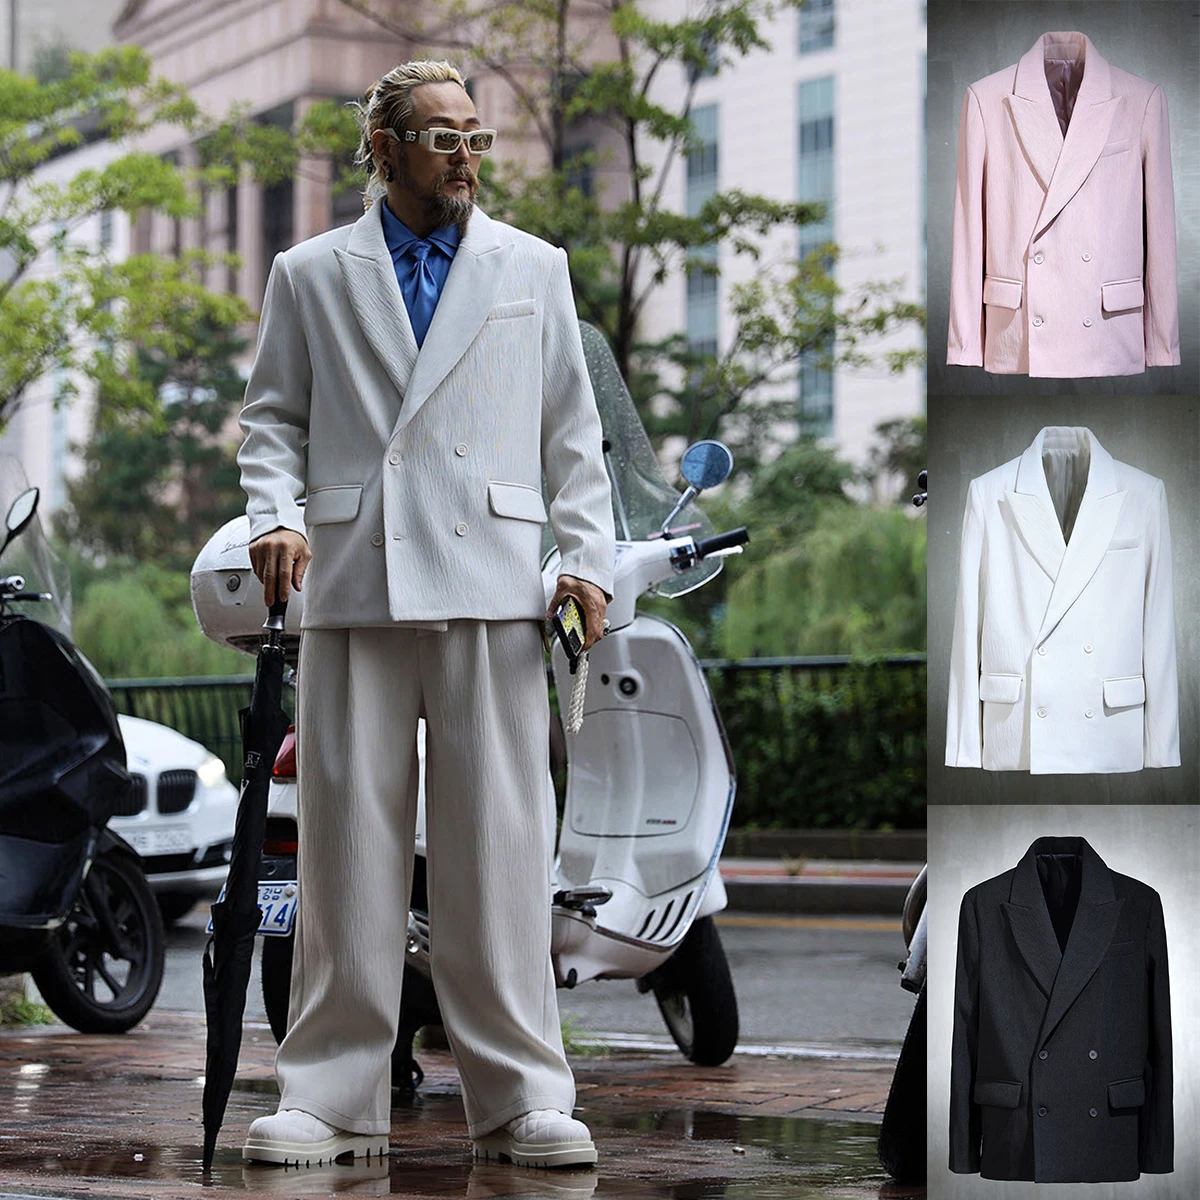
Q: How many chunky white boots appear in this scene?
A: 2